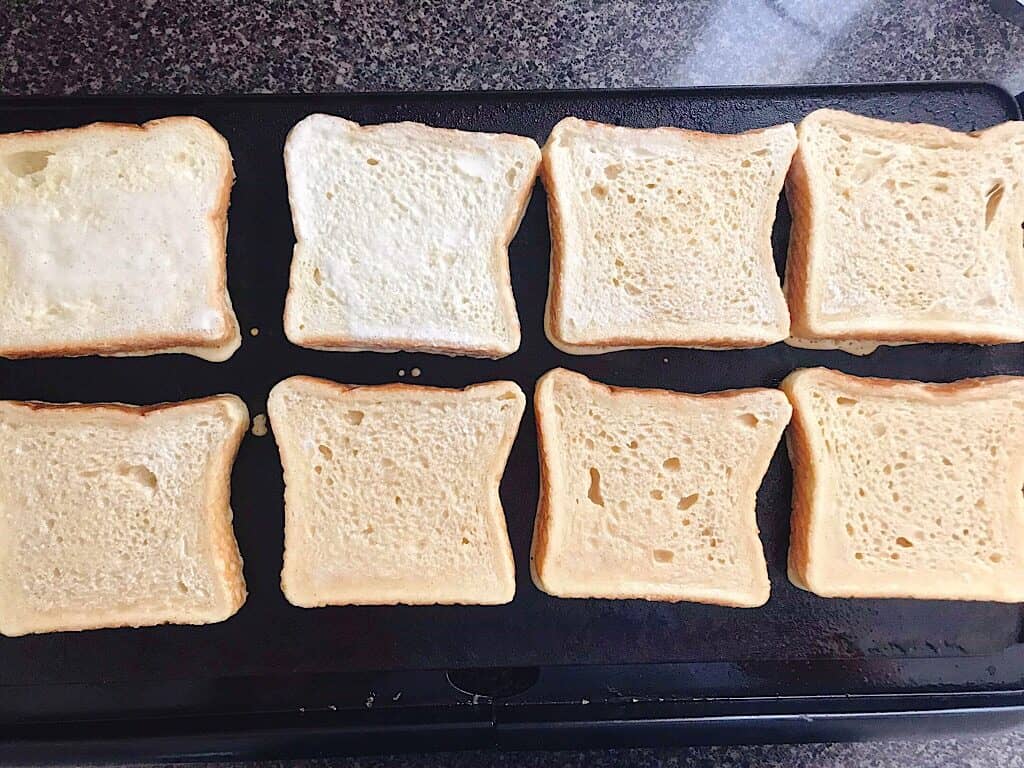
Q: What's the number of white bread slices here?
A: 8